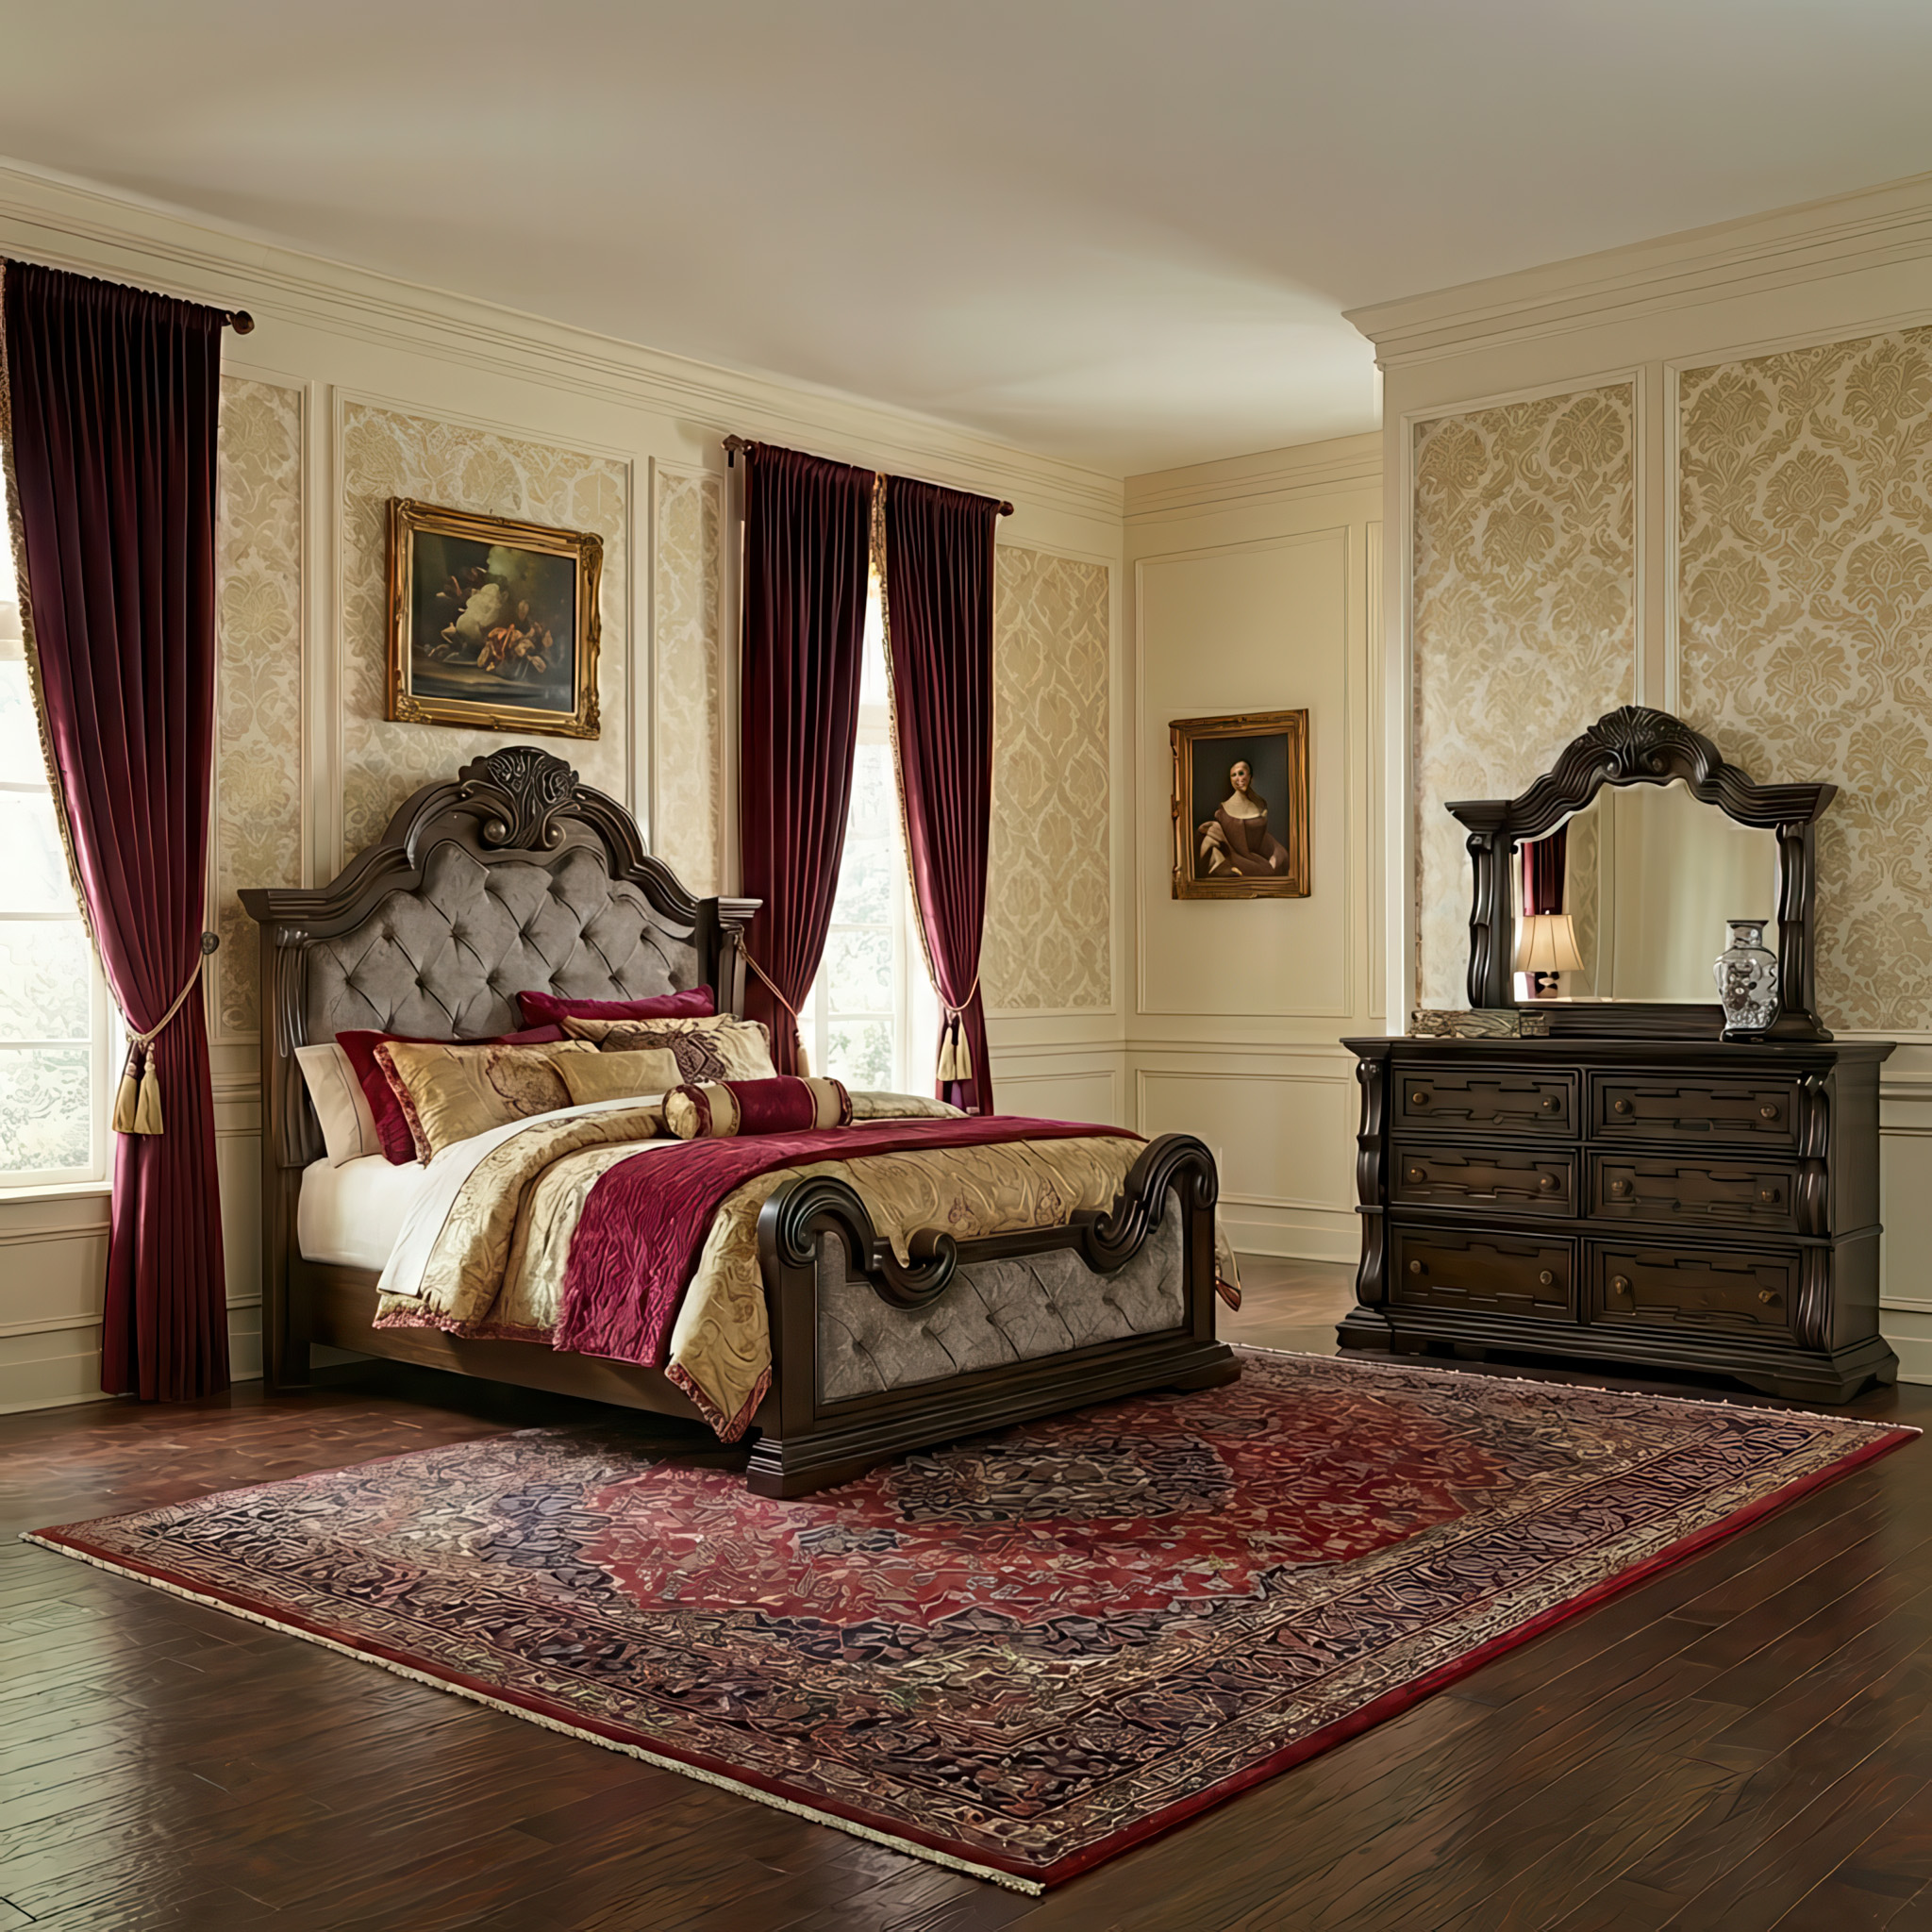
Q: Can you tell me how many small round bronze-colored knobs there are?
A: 12